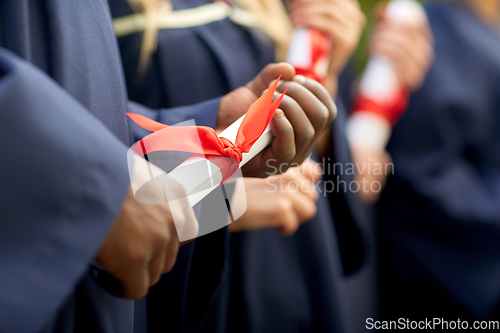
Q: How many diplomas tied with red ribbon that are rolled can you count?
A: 3